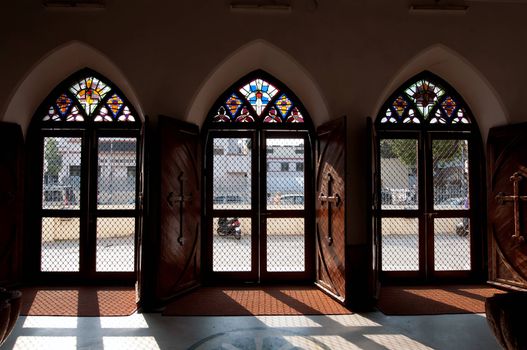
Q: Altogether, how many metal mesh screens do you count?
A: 12